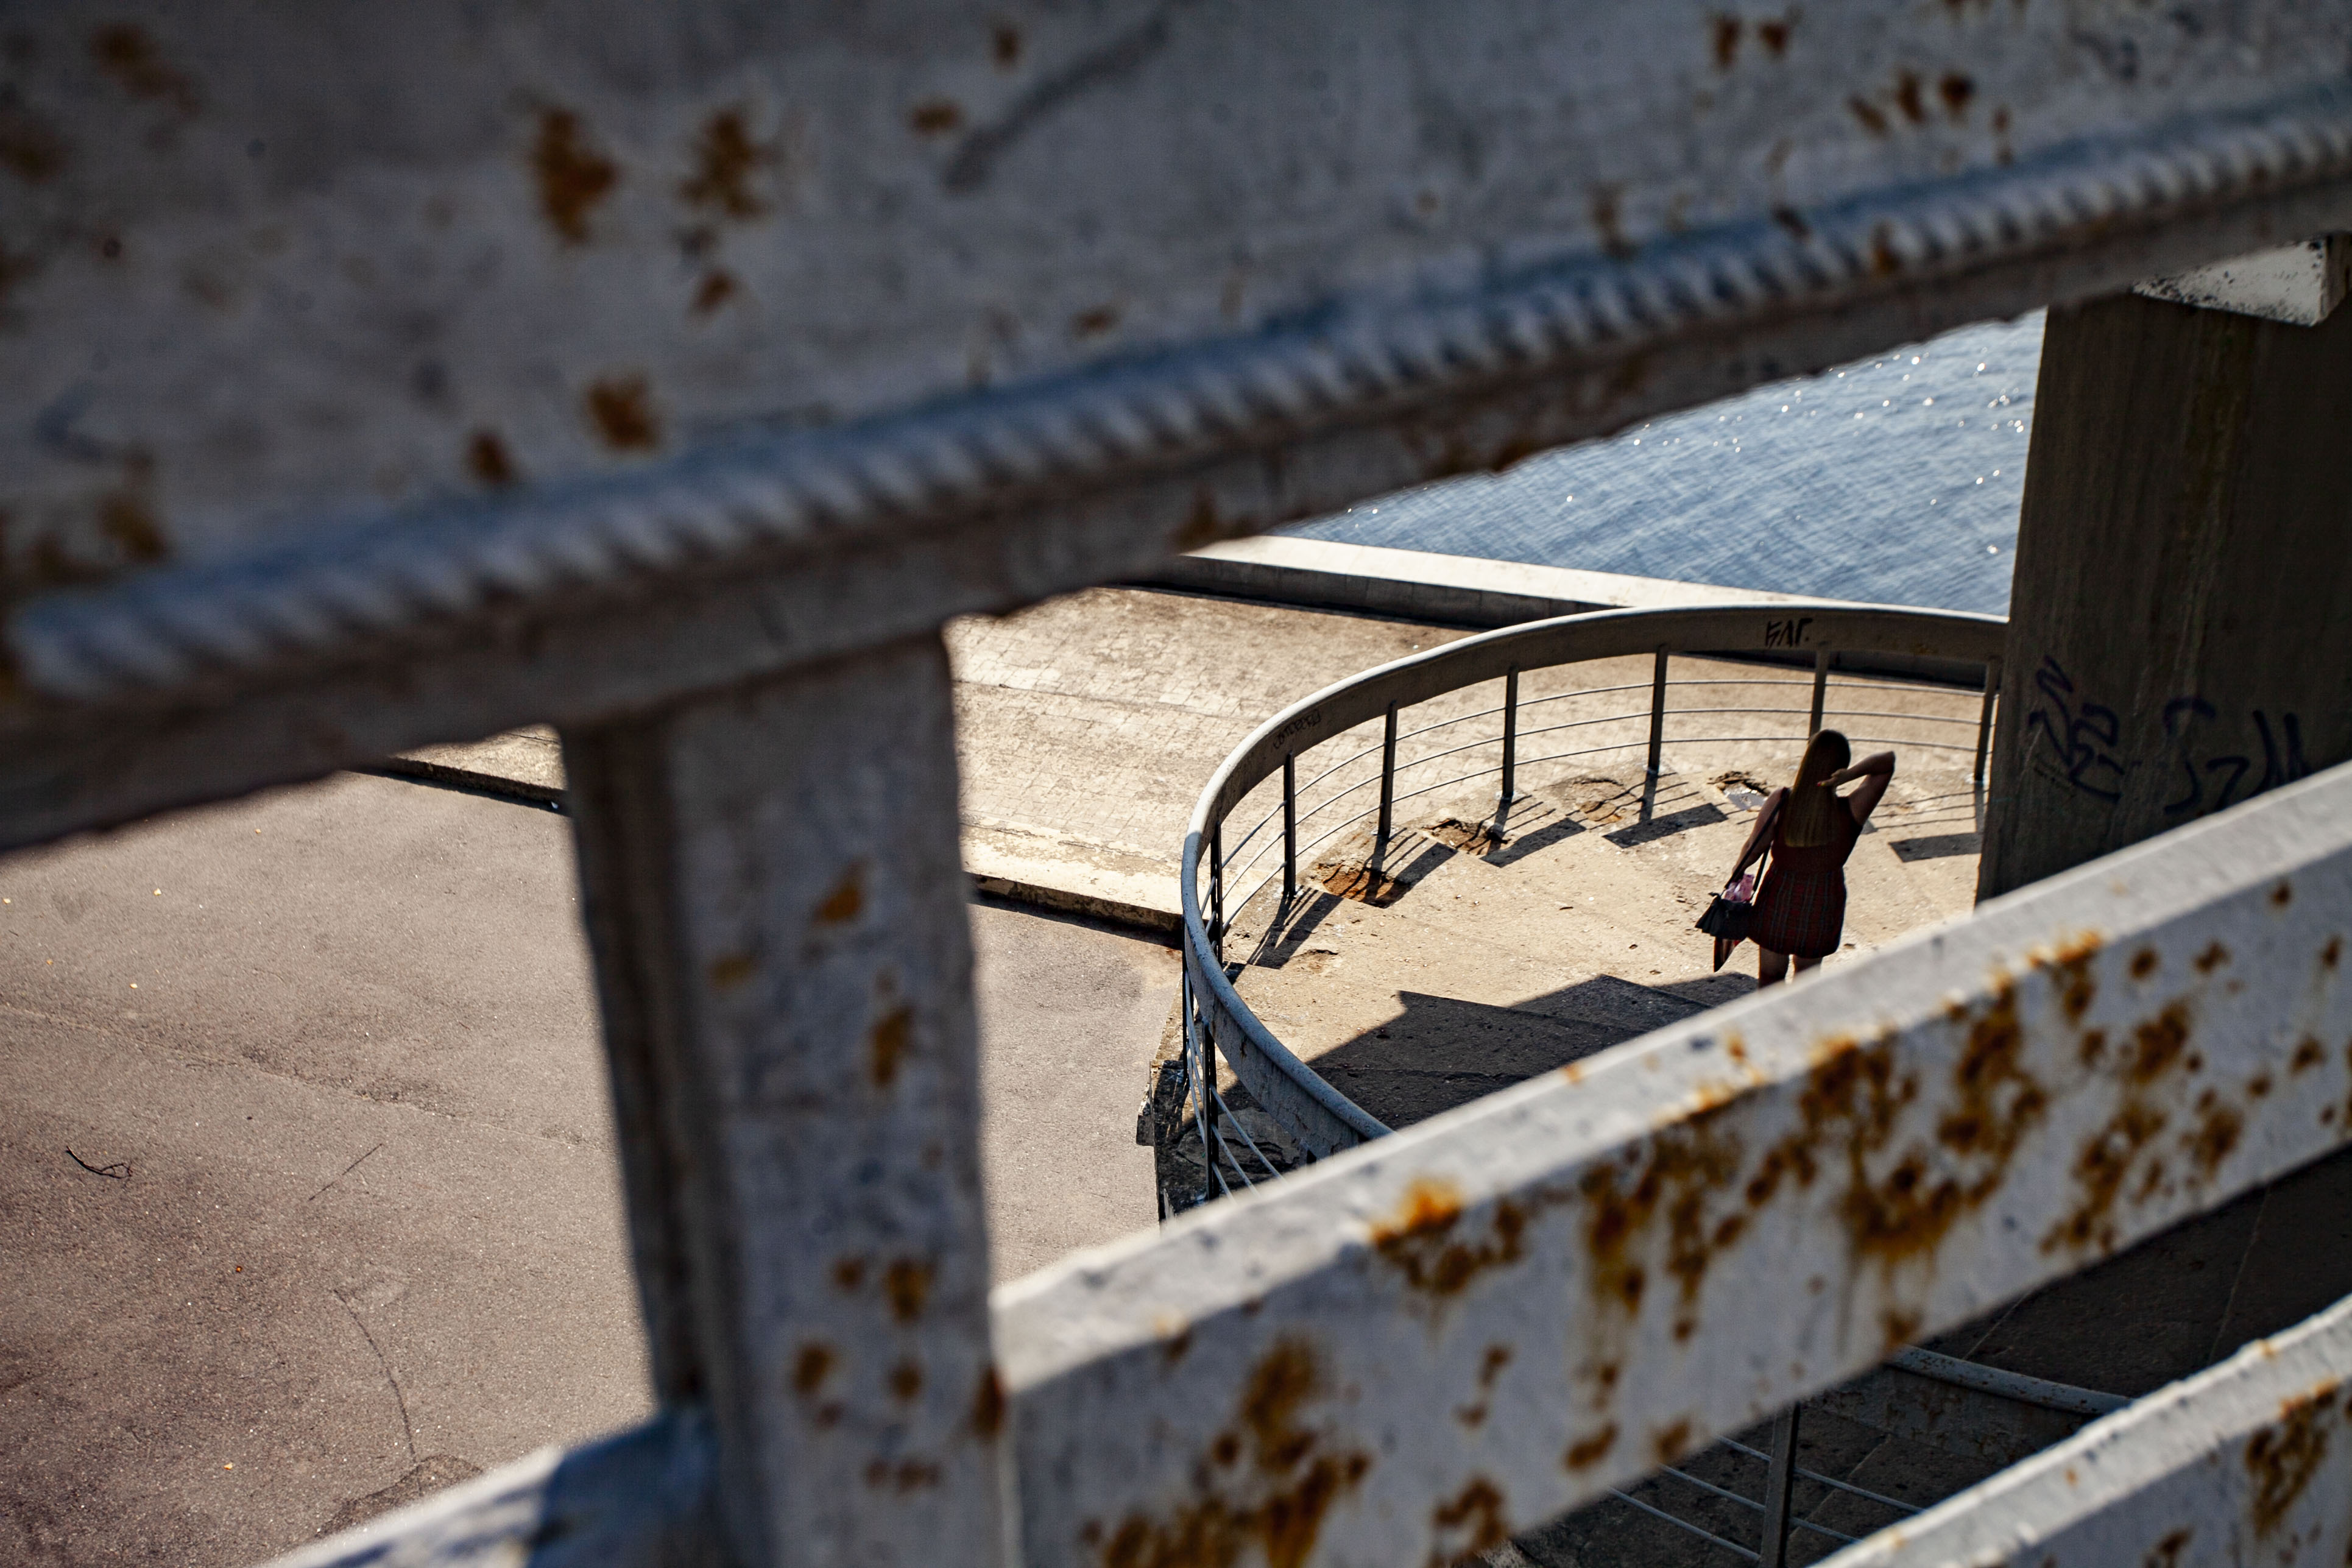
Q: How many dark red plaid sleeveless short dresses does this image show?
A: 1